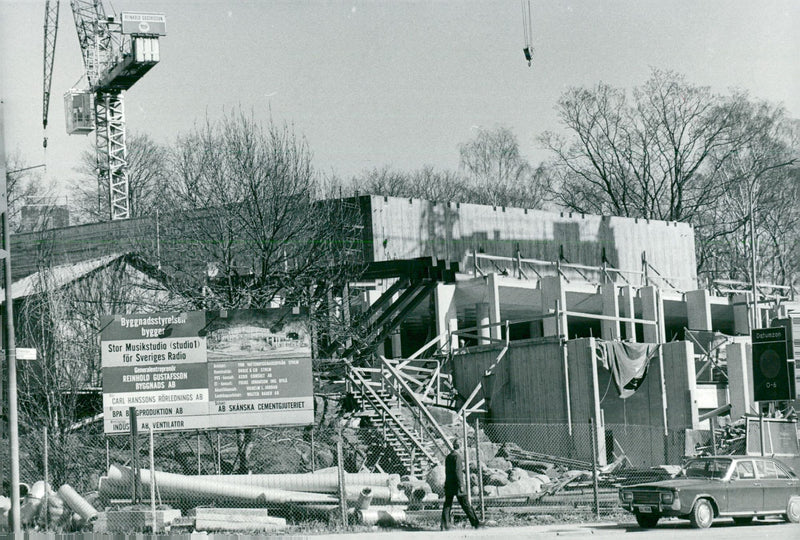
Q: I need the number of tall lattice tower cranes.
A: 1